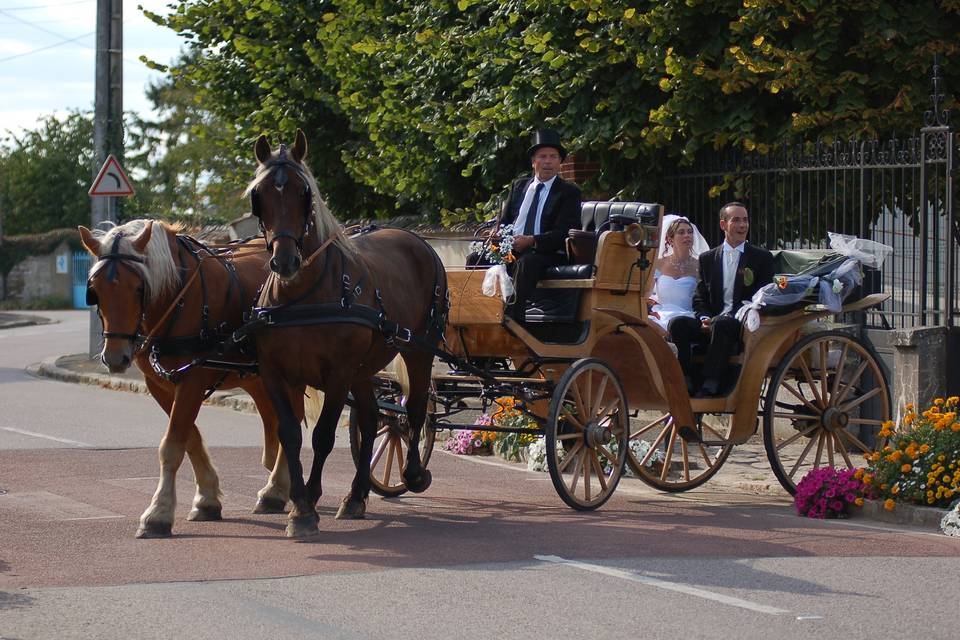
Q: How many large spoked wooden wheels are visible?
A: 4